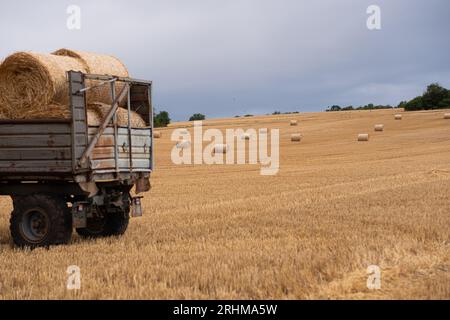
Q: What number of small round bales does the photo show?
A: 12